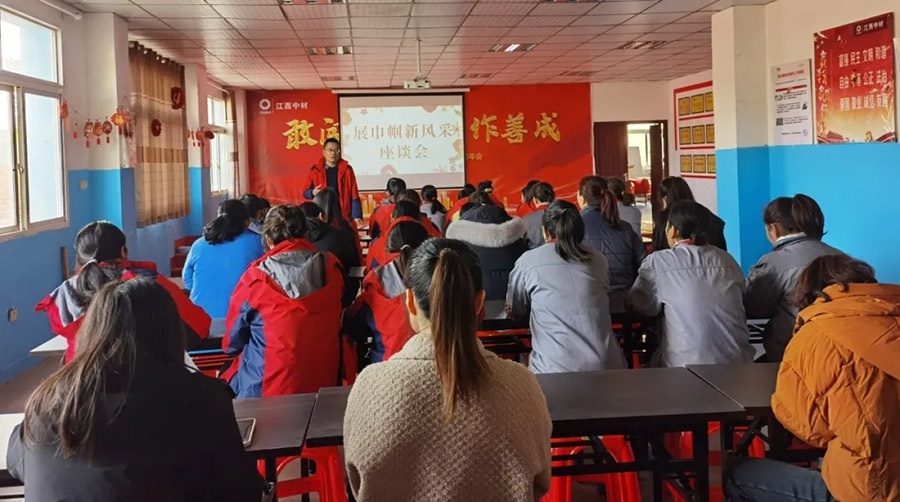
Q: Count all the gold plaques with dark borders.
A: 9